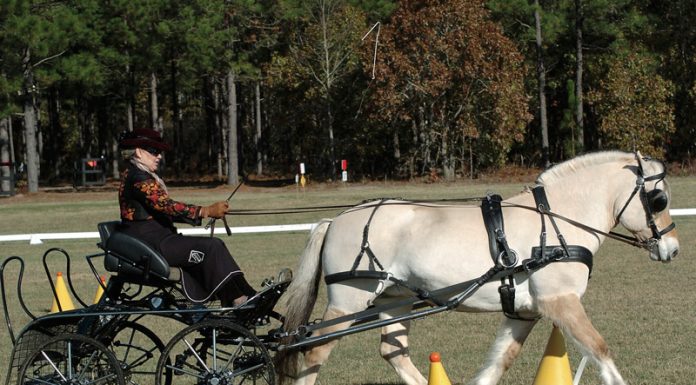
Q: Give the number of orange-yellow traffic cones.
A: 4